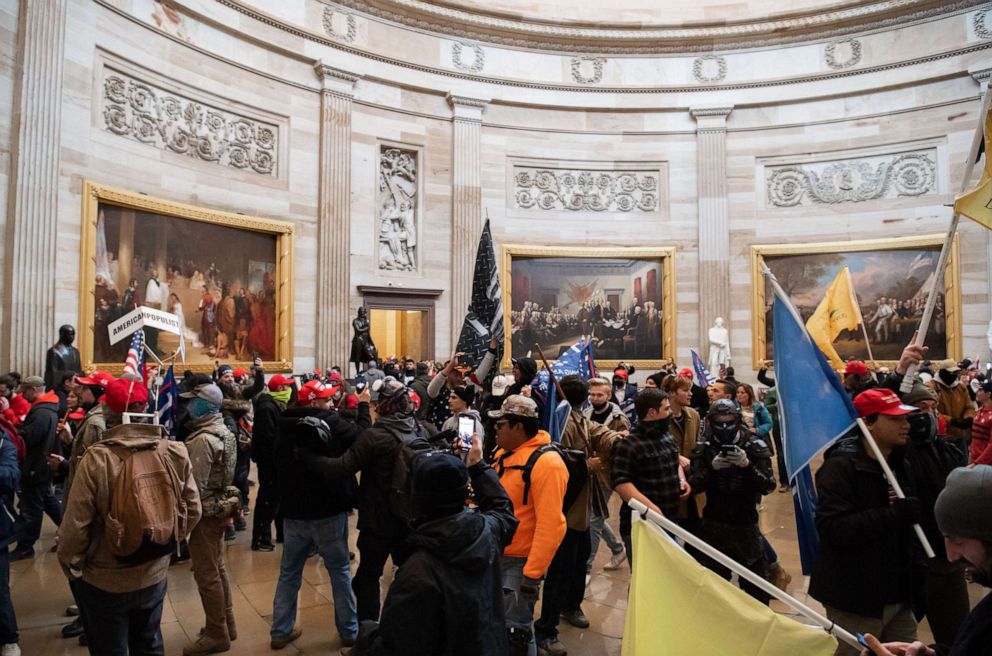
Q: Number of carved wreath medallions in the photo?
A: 6